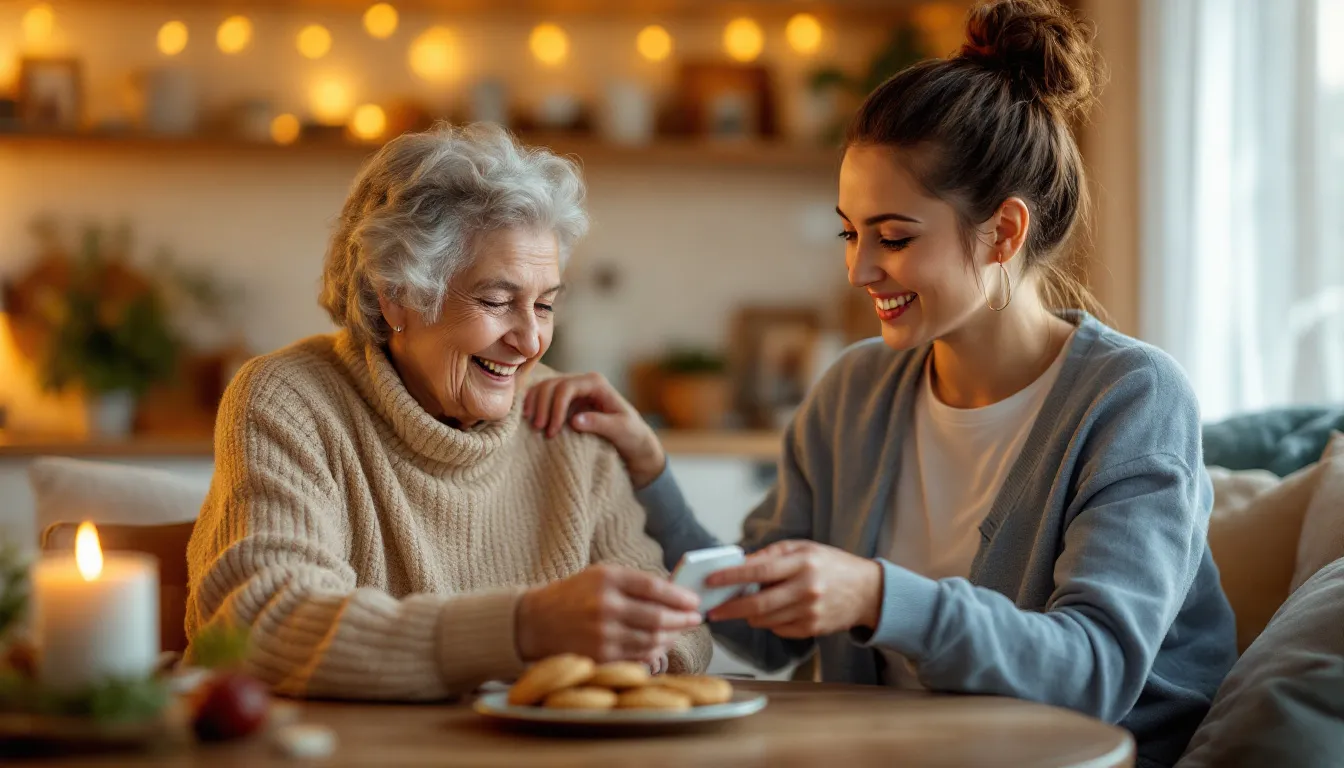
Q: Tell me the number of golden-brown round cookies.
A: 5